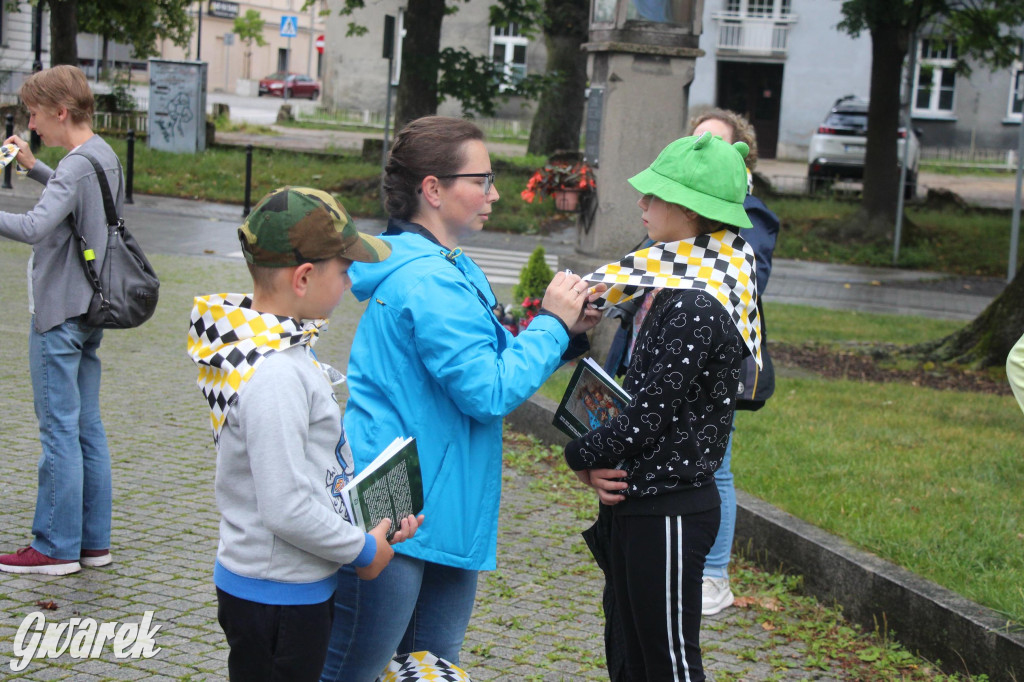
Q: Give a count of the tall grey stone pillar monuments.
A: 1